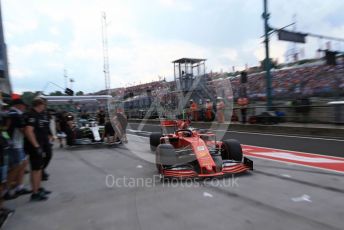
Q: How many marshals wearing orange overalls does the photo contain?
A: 3